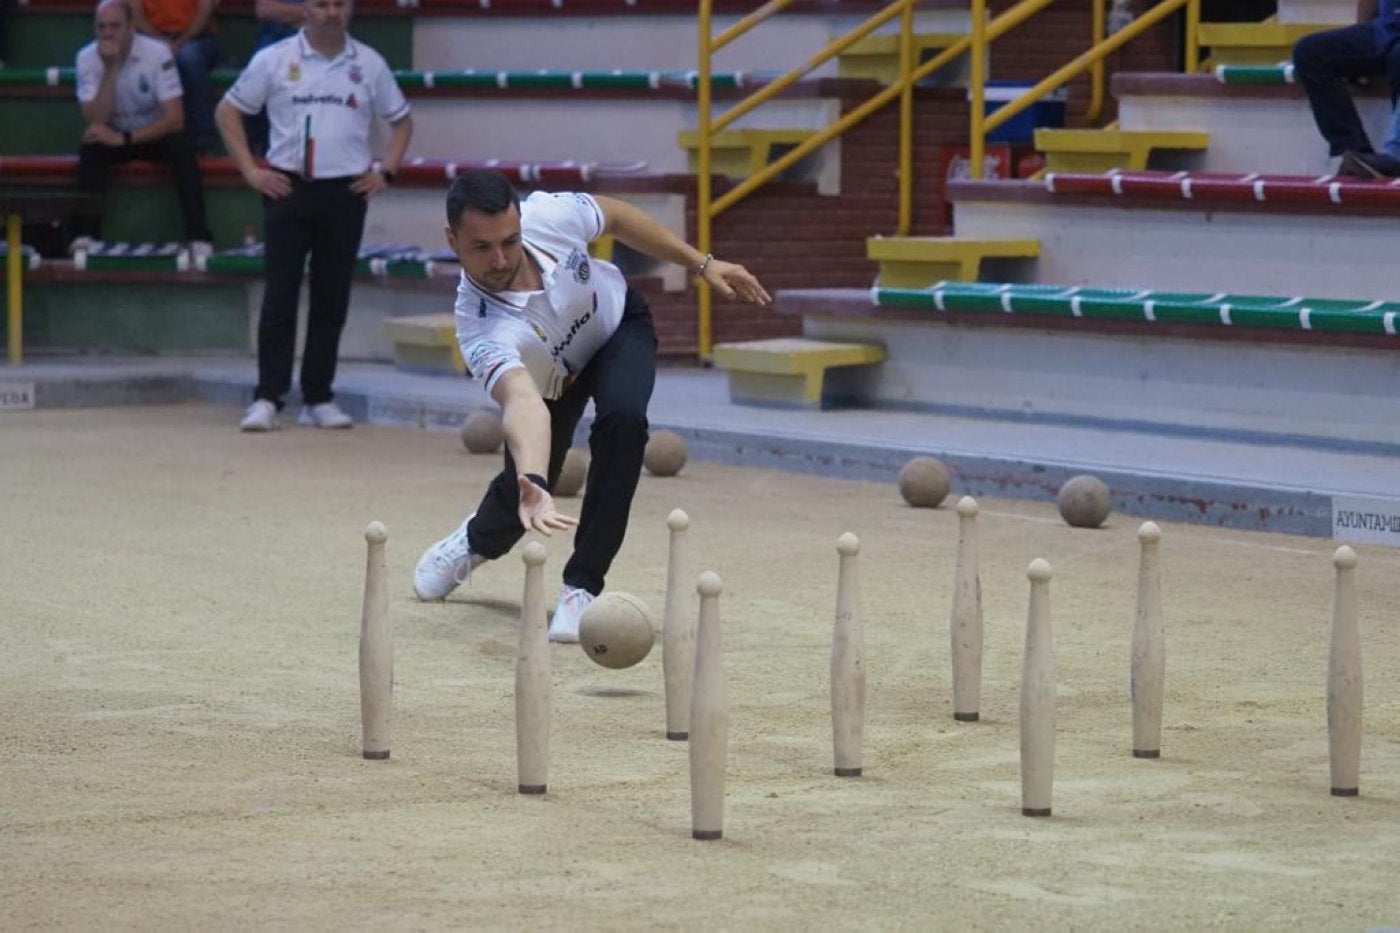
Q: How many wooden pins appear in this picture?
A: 9